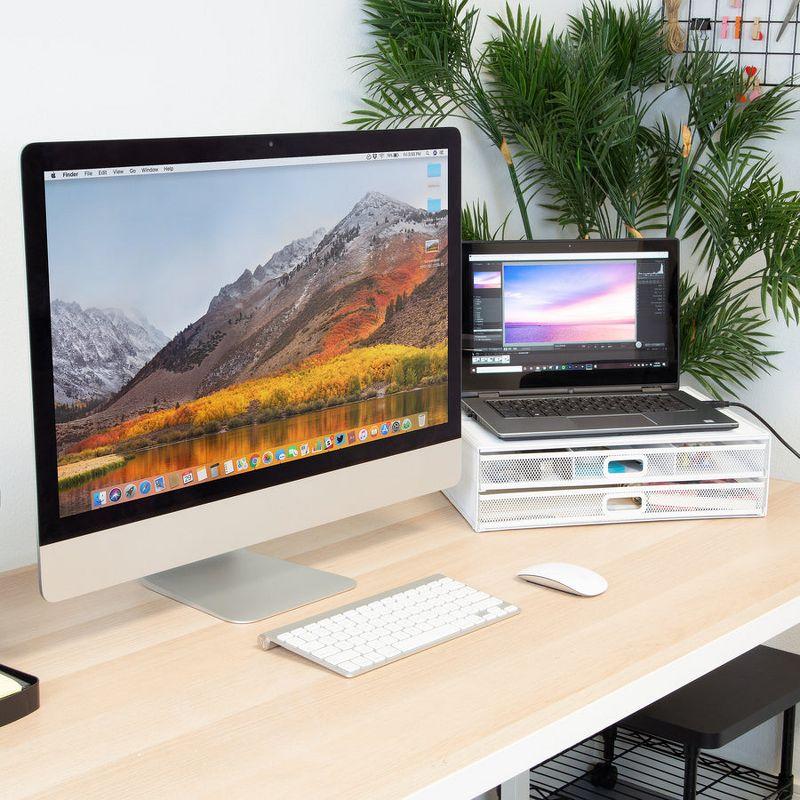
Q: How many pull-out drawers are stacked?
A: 2